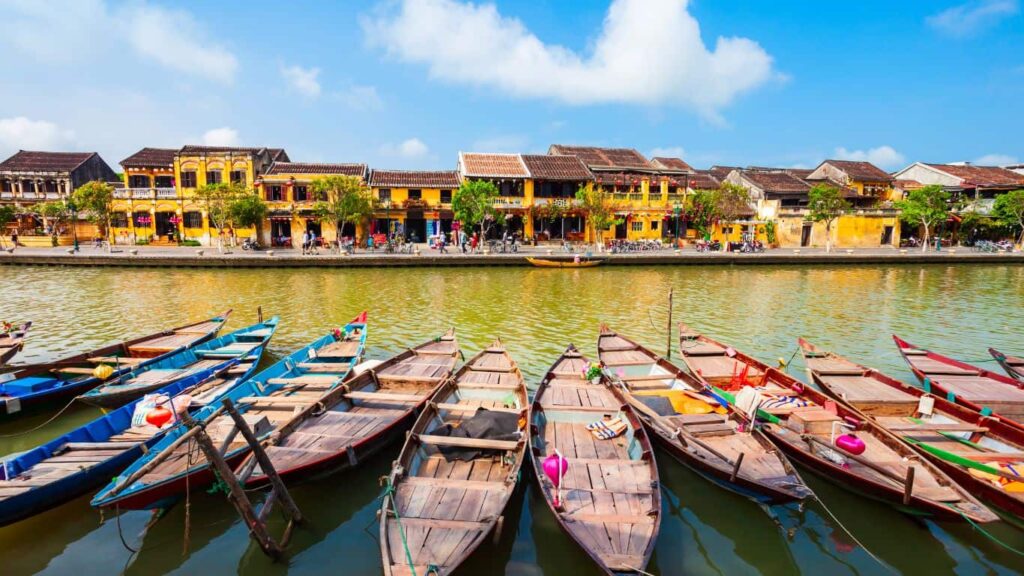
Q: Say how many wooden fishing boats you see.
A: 14